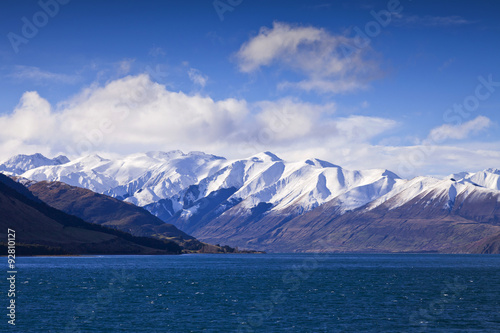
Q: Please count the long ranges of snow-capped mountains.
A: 1